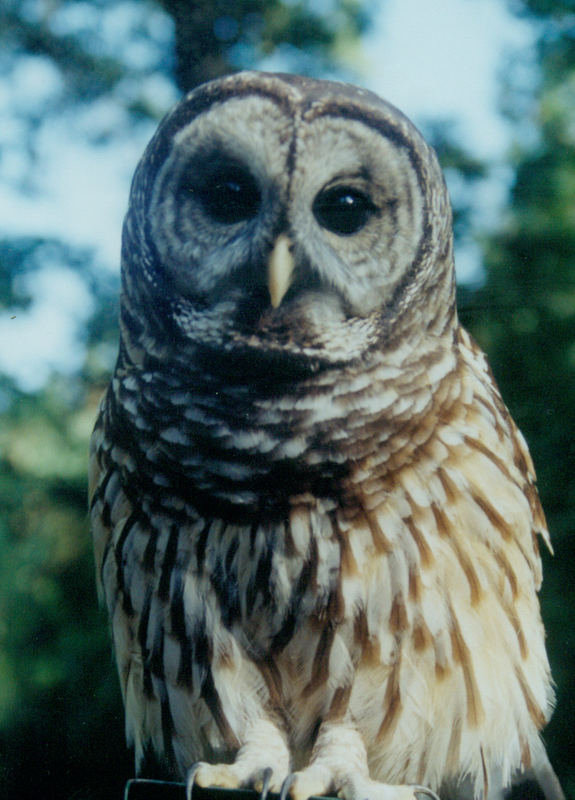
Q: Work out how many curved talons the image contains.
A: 4